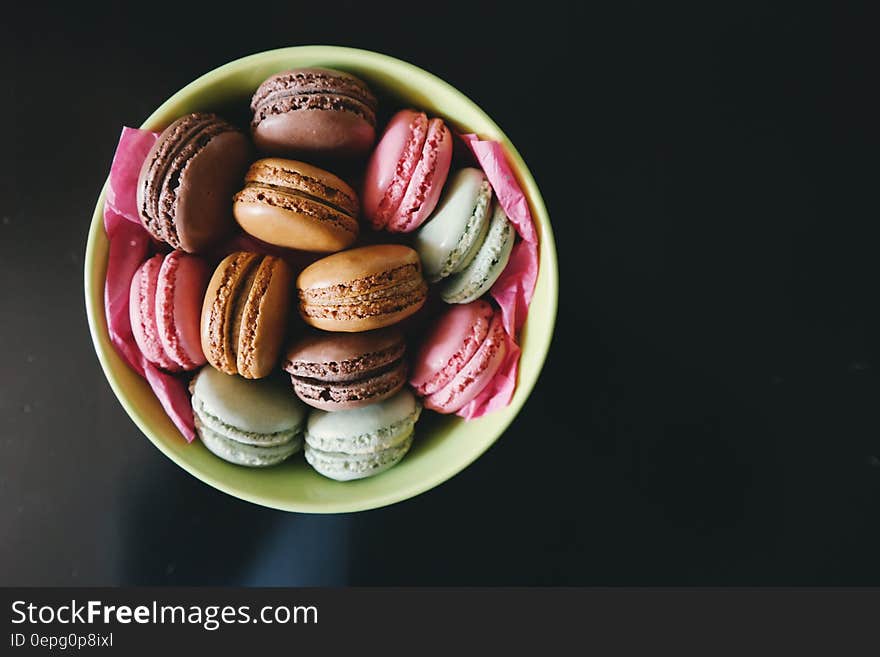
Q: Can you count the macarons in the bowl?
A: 12